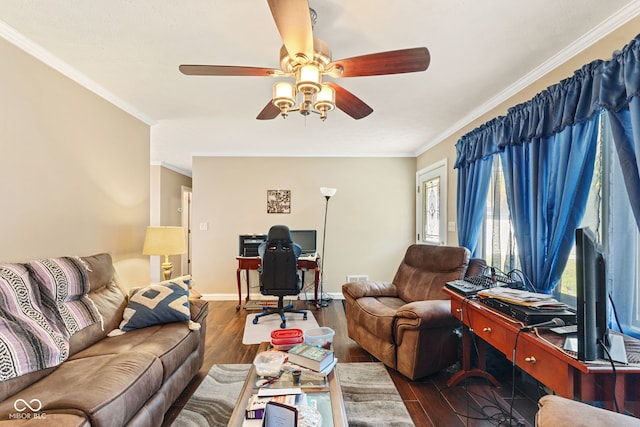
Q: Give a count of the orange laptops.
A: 0